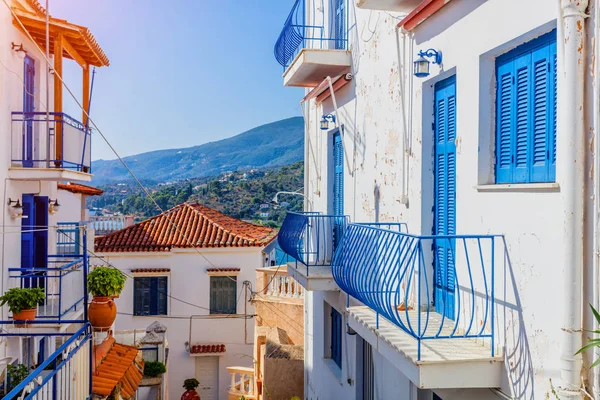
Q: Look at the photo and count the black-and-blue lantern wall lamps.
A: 2